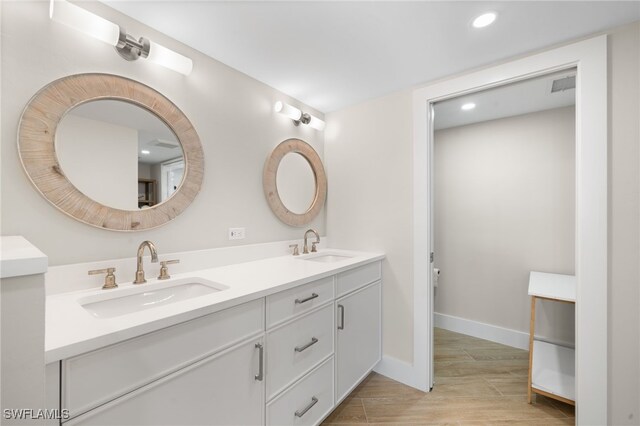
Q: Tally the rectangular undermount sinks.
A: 2